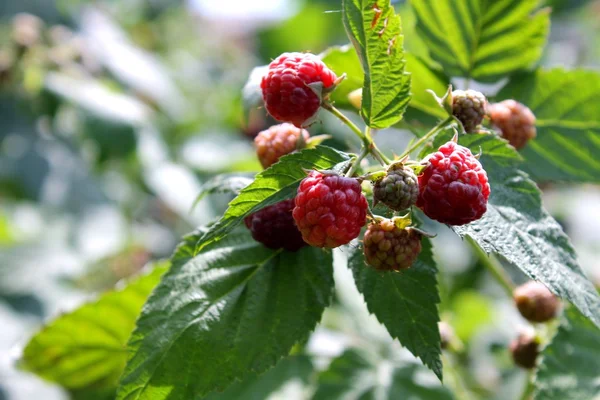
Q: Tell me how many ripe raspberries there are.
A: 4